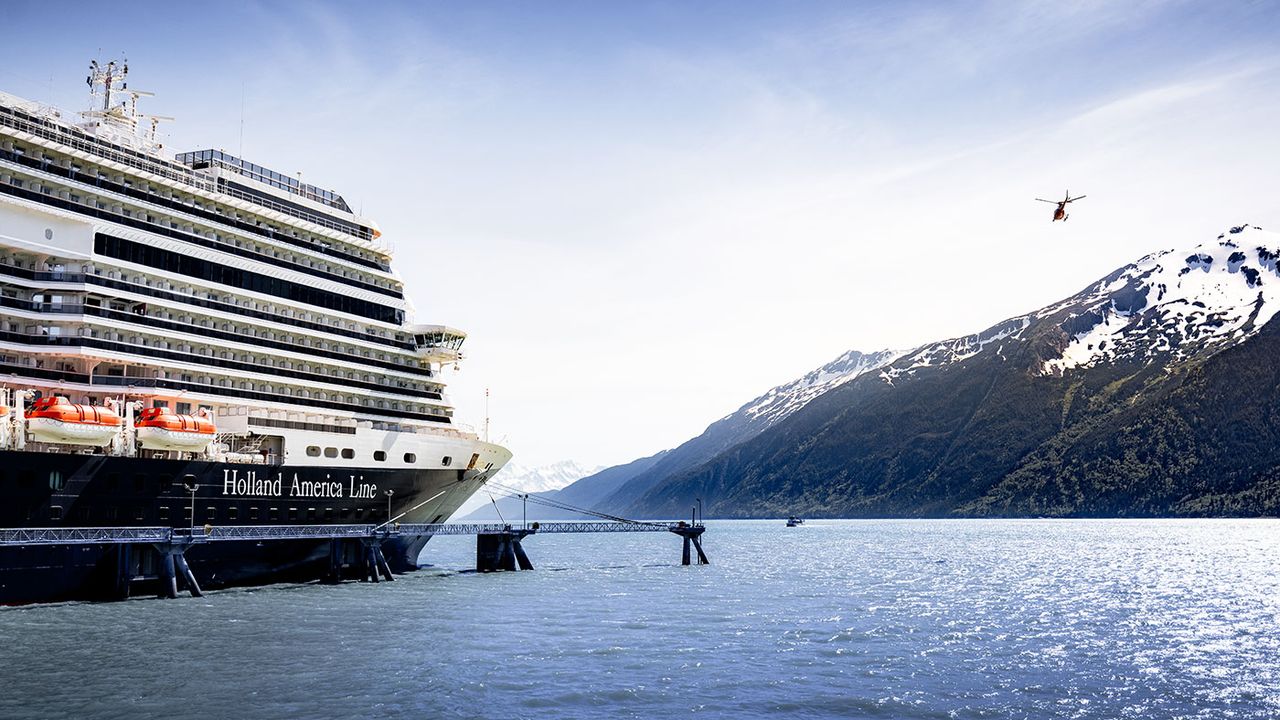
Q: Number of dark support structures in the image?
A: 4